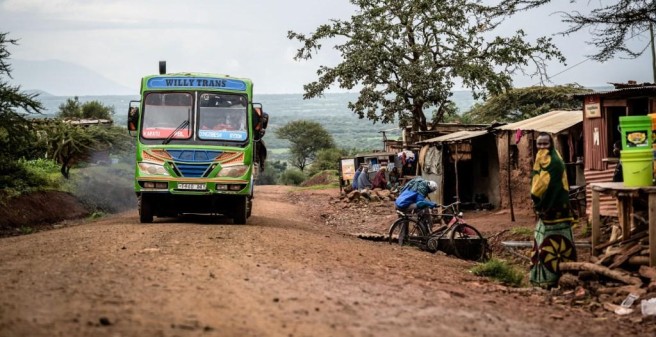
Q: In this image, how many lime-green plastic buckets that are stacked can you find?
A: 2